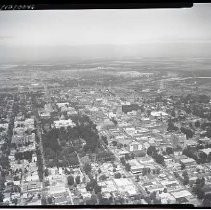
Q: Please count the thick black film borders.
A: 2